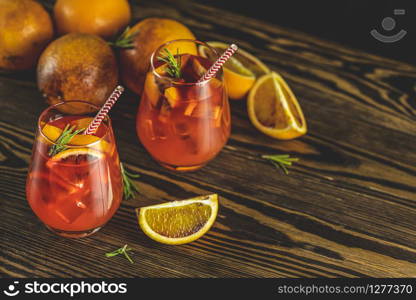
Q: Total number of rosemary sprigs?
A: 6